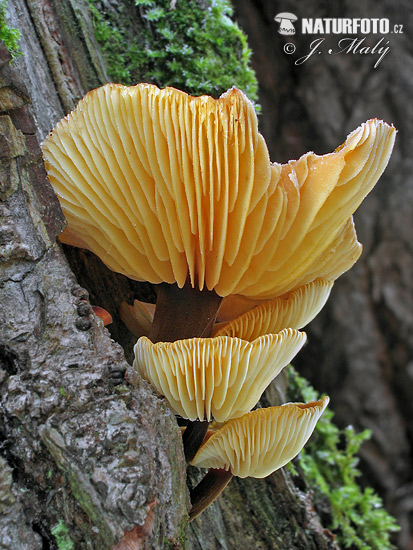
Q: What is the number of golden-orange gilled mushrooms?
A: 4